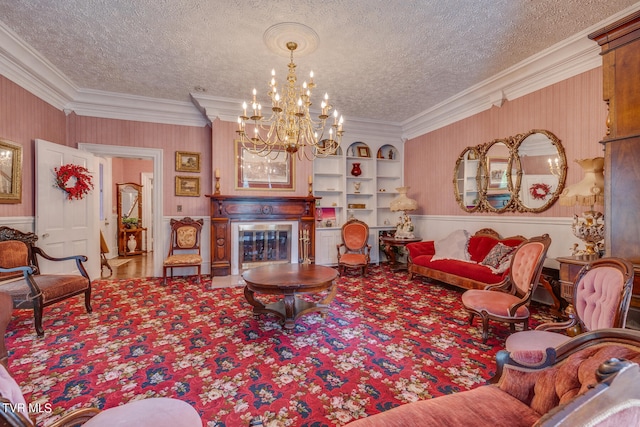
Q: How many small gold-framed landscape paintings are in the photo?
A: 2